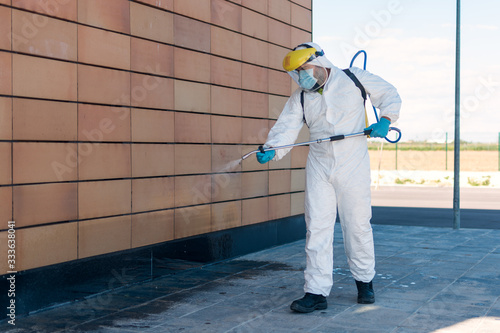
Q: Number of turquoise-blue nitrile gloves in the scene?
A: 2